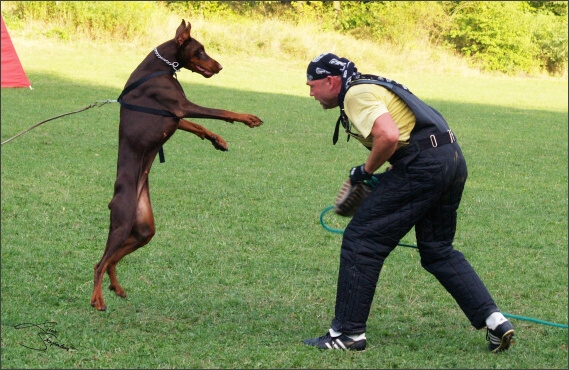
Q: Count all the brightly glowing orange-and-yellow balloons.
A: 0